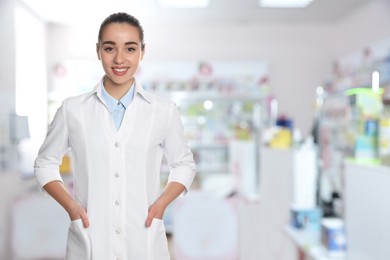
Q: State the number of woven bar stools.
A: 0